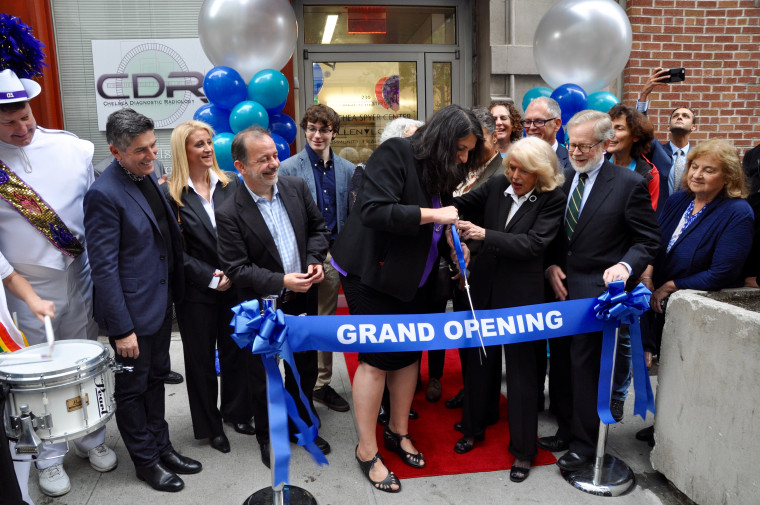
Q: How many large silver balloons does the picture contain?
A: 2